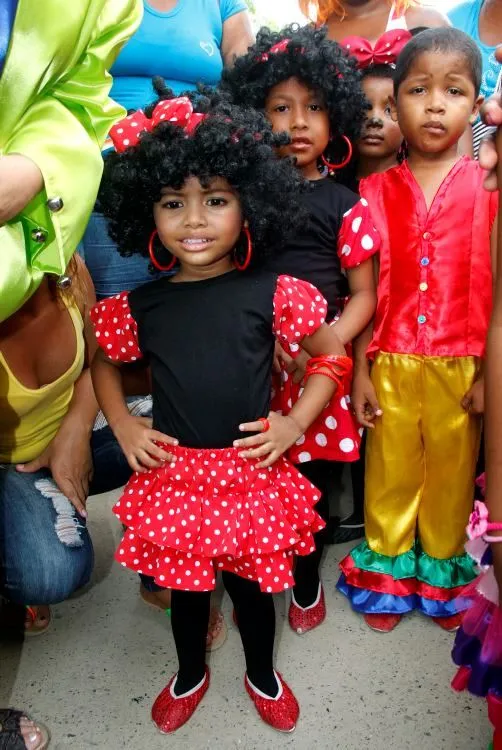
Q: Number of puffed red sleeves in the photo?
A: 3